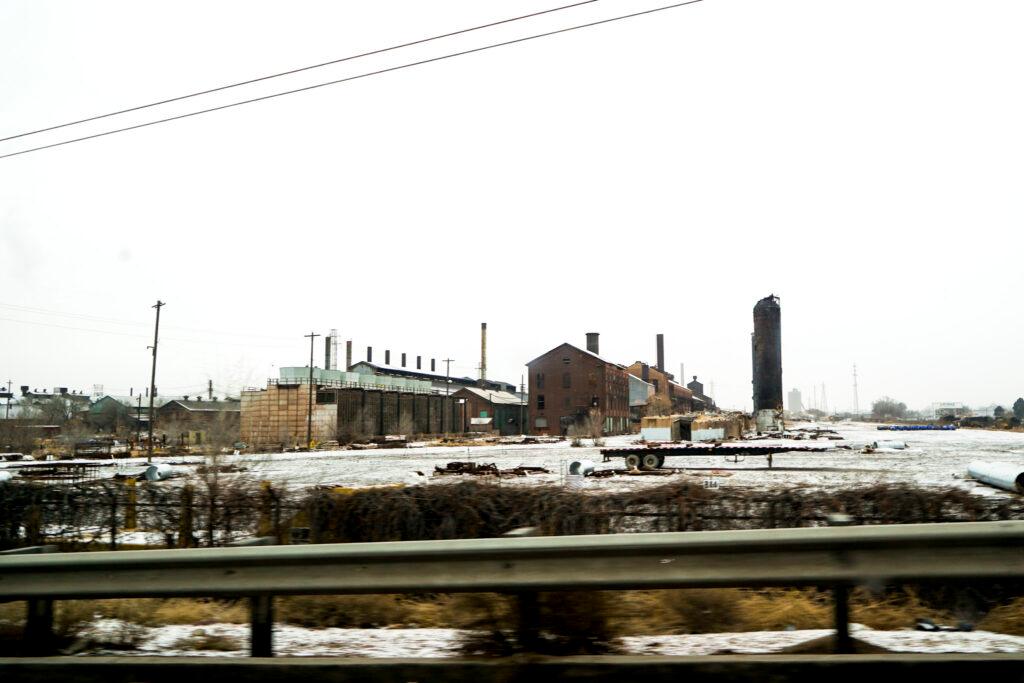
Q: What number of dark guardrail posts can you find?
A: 4